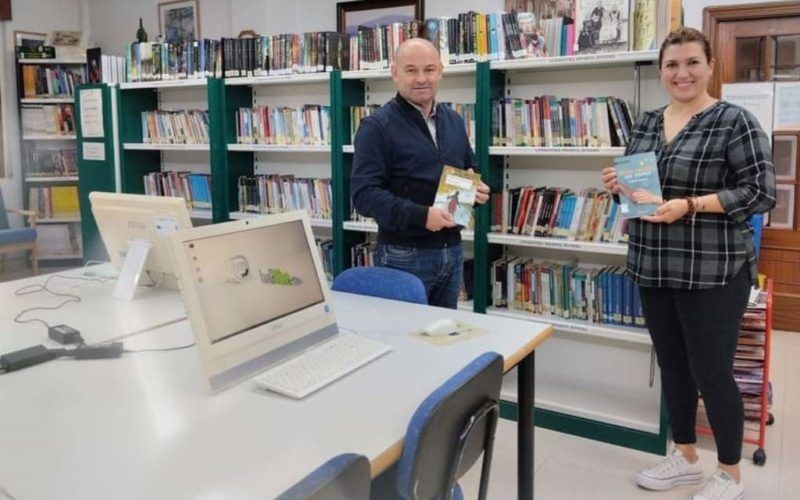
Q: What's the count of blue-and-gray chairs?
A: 3